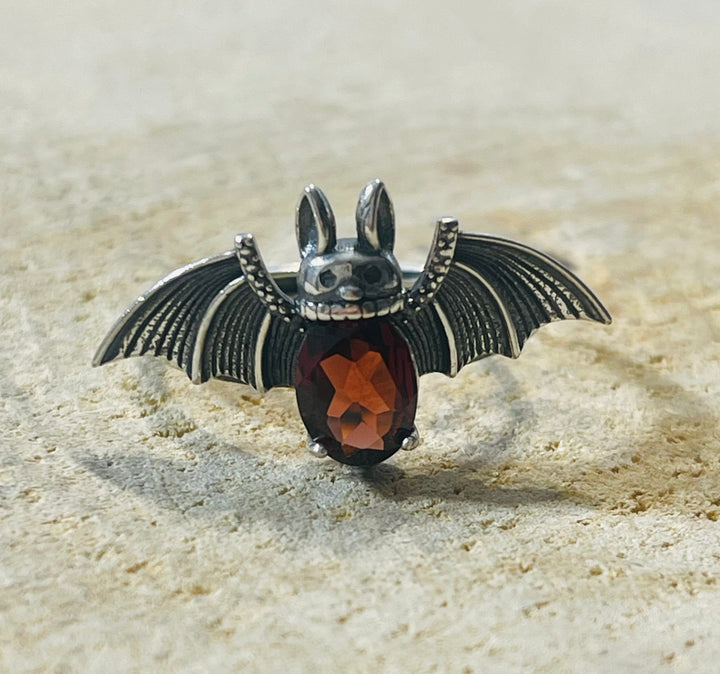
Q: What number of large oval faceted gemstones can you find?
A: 1